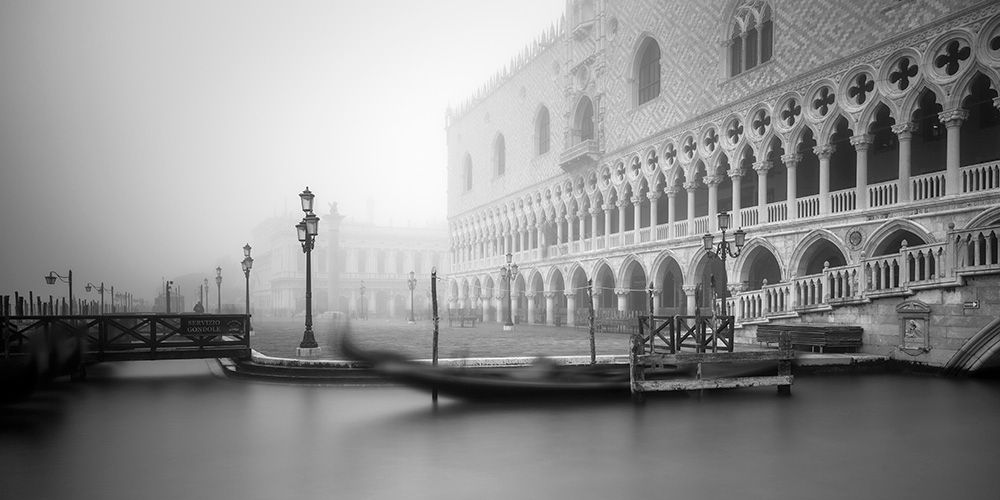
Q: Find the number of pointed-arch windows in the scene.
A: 6